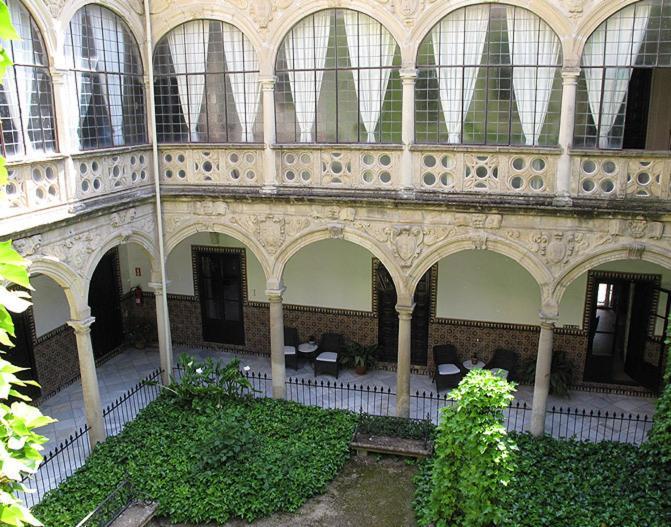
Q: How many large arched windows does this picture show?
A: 6